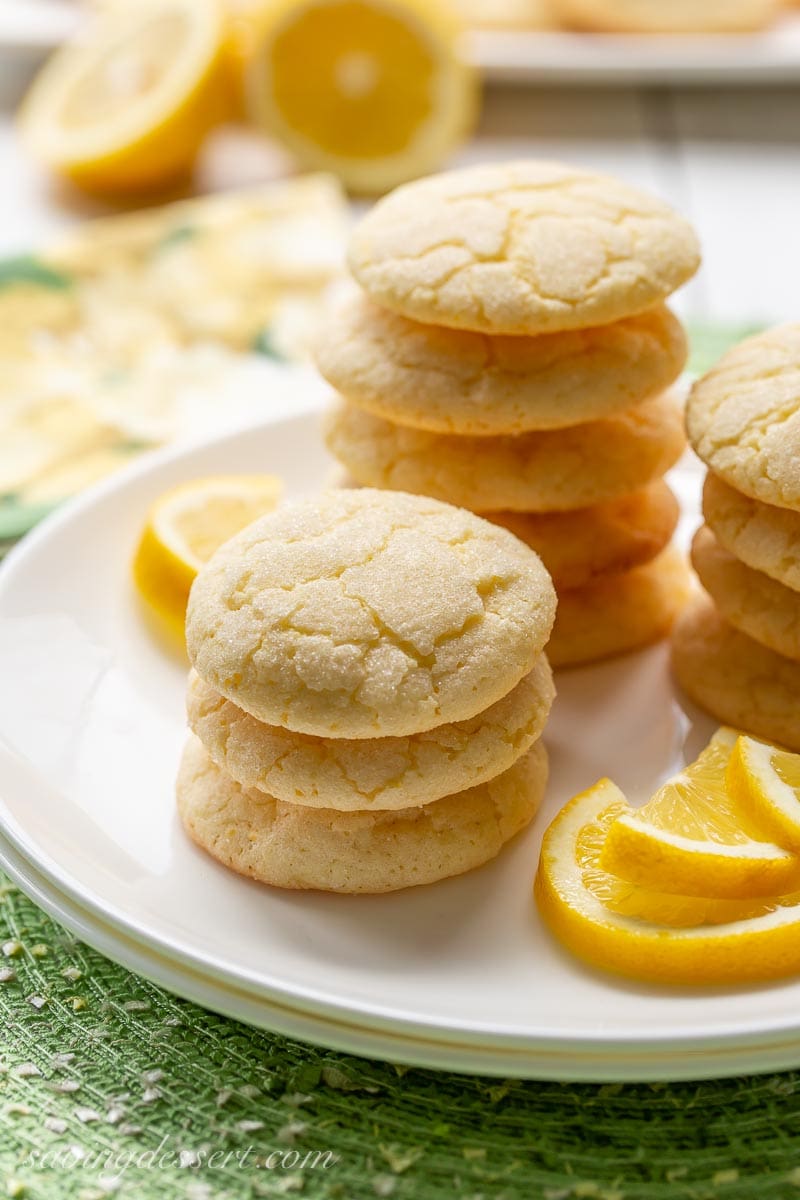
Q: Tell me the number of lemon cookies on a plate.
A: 12